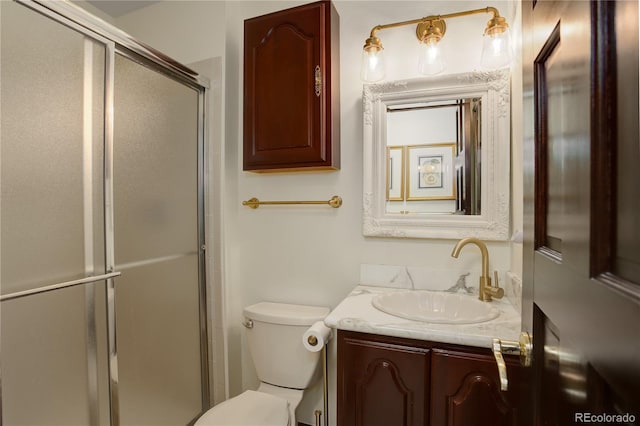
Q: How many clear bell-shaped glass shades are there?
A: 3